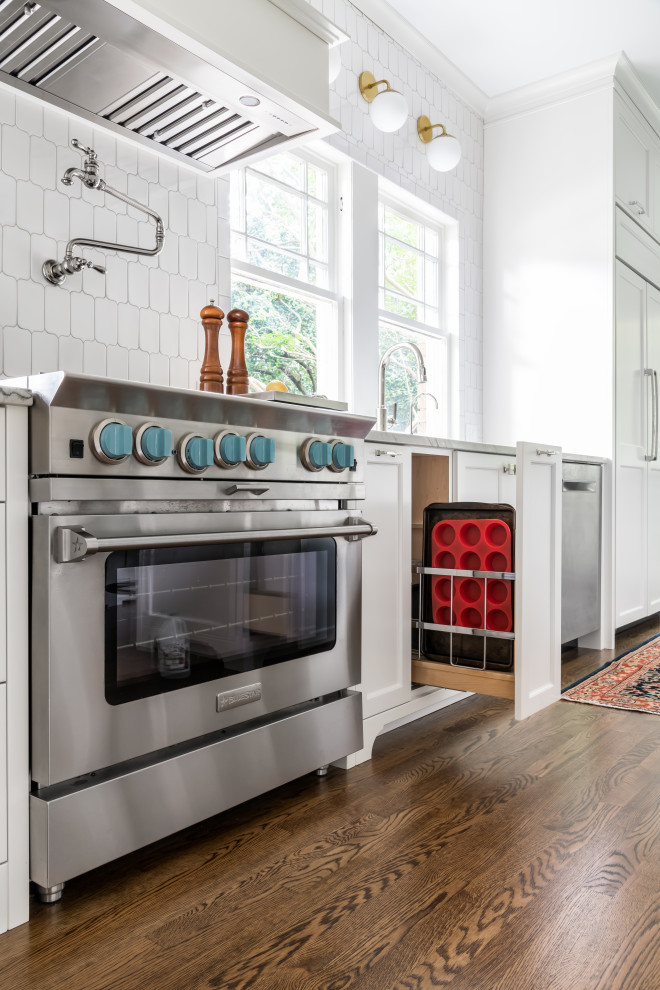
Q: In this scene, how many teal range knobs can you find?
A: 7